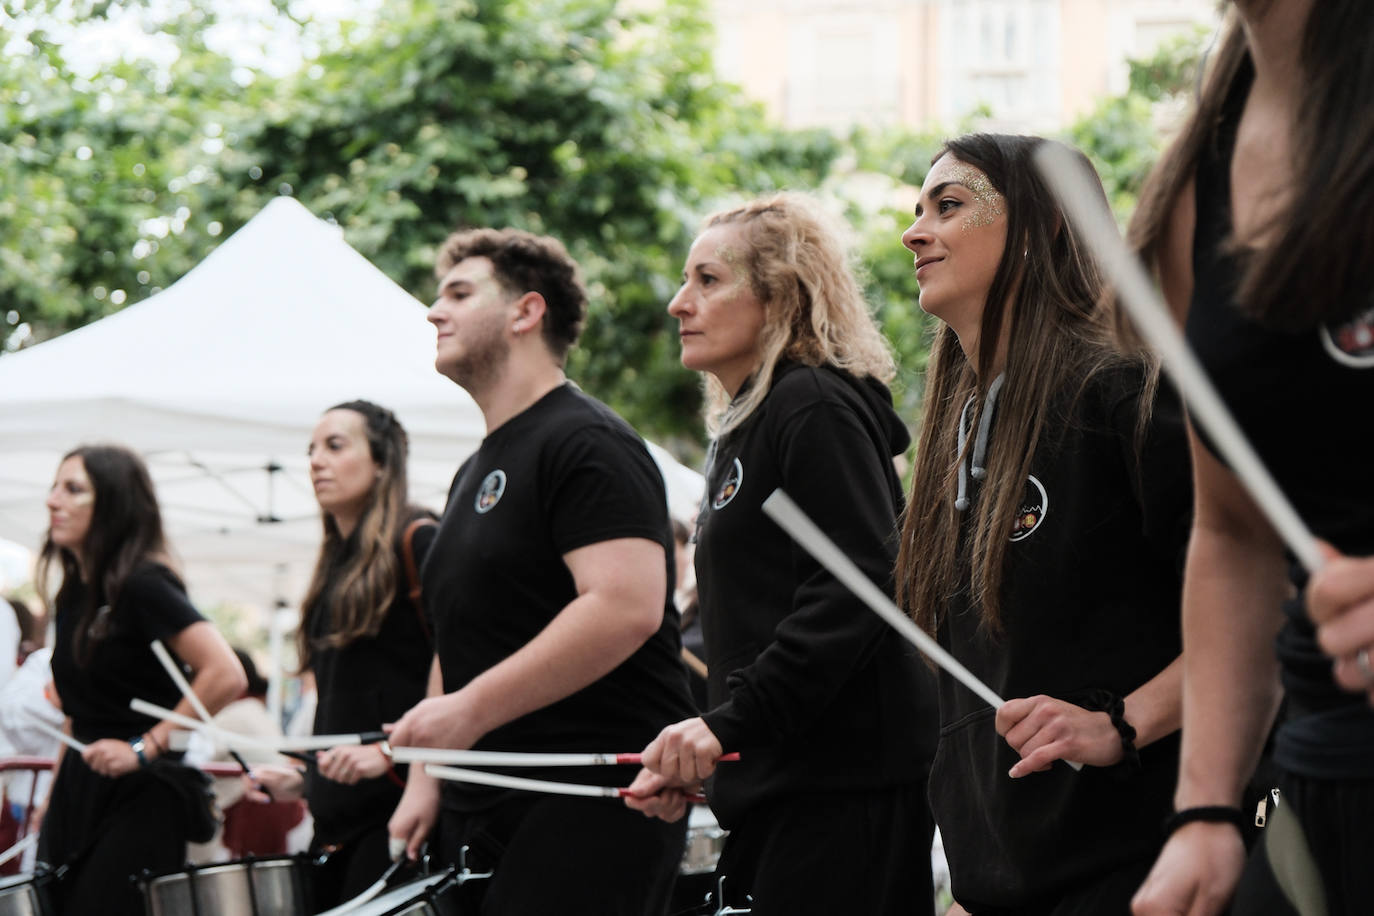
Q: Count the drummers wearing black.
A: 6